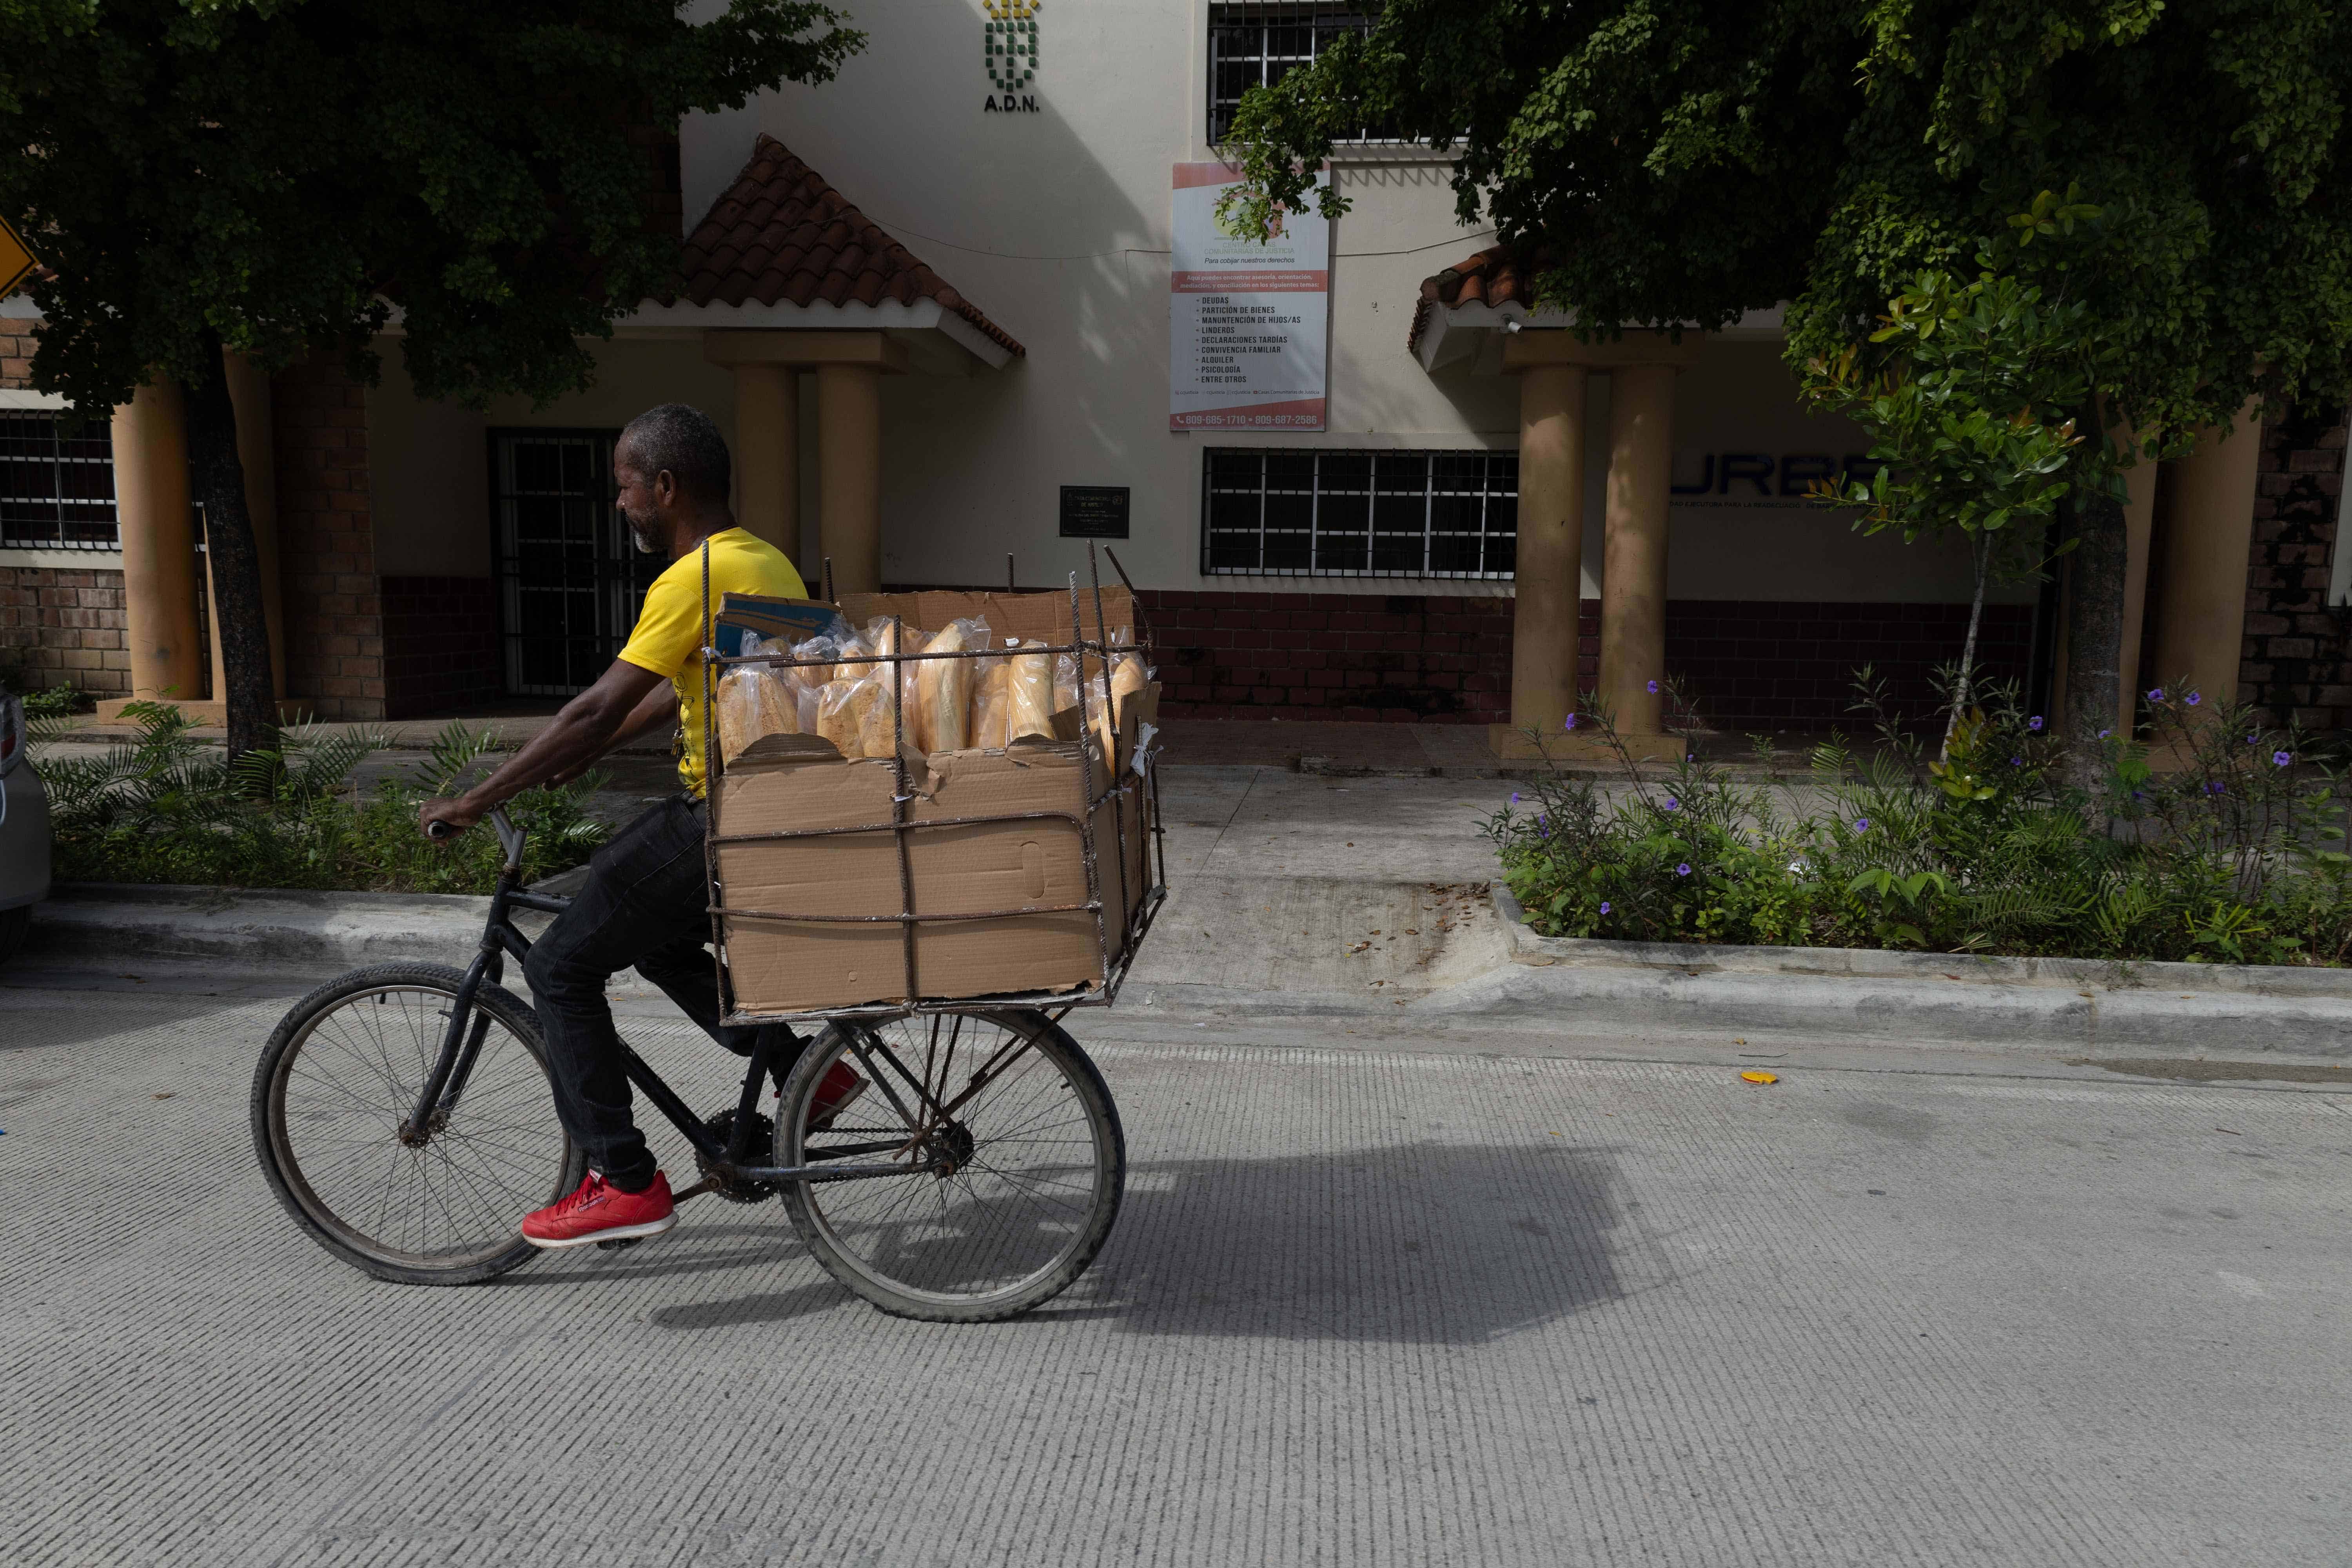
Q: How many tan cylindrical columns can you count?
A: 8